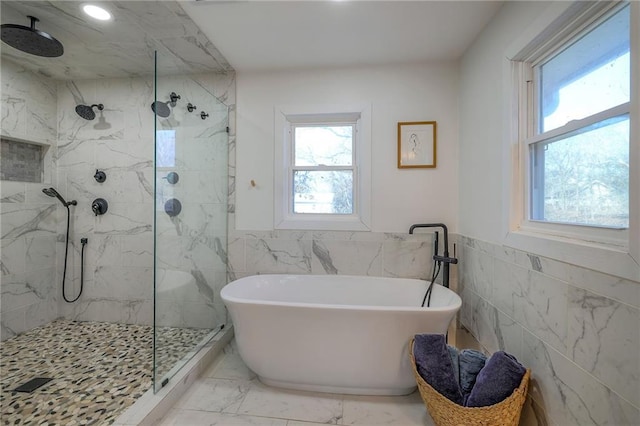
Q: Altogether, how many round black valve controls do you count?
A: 4